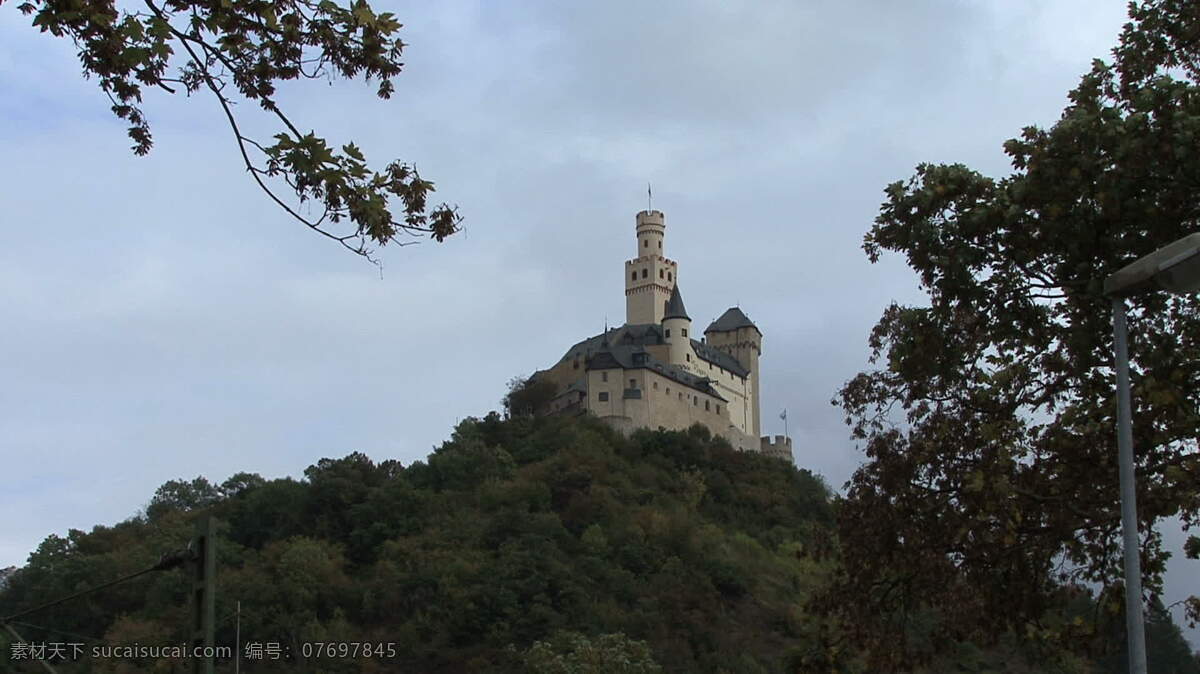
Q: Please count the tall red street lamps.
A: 0